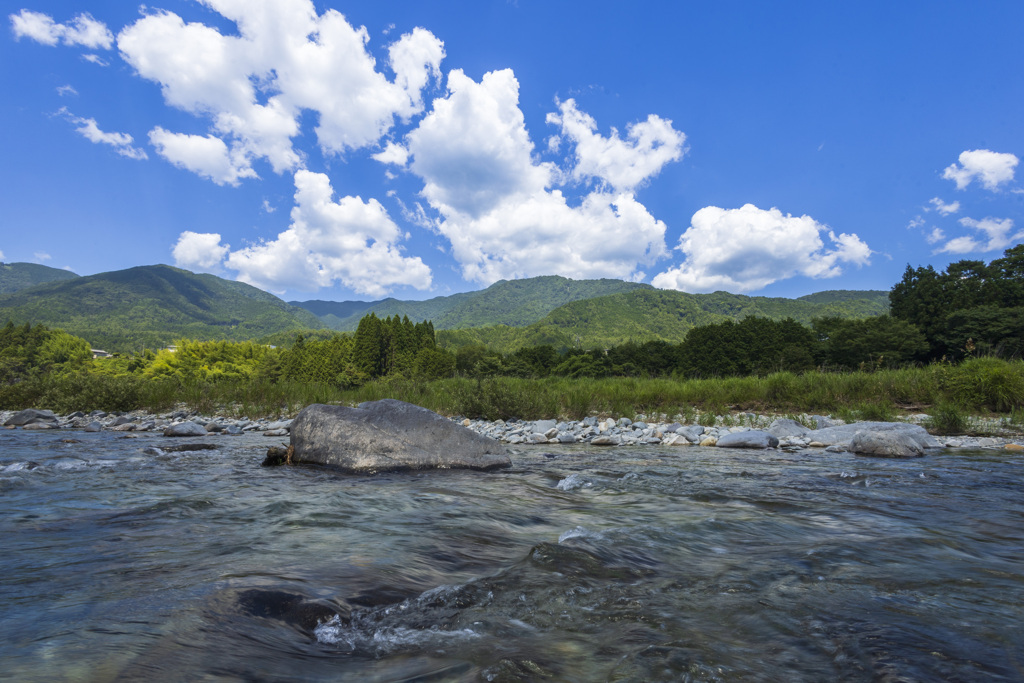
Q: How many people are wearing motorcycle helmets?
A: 0